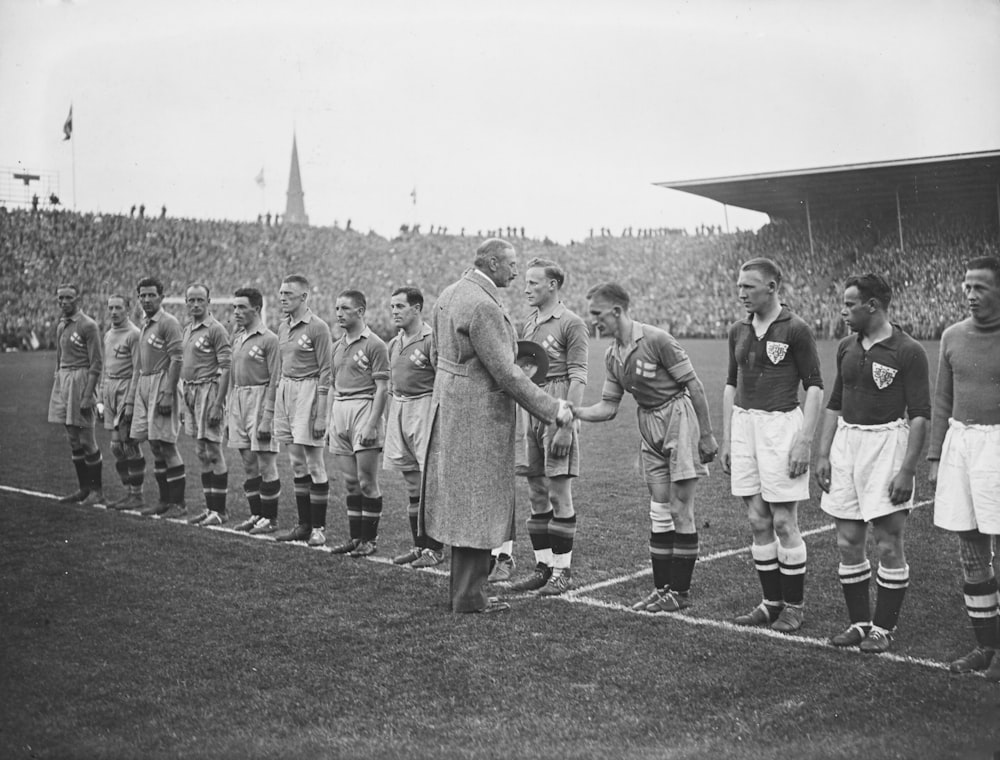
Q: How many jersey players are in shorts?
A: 13